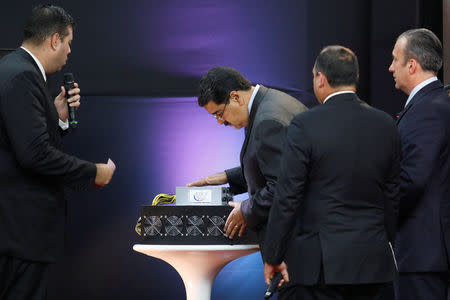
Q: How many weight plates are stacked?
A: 0